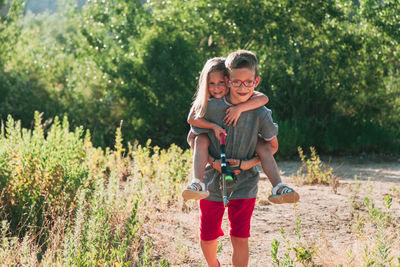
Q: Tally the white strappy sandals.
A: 2